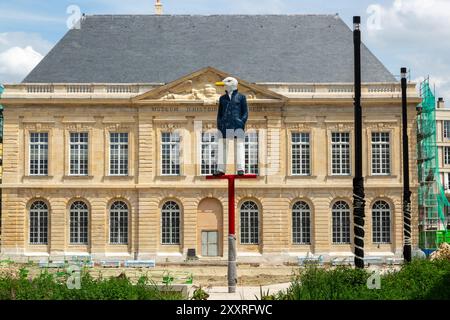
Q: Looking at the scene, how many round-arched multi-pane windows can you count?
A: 8